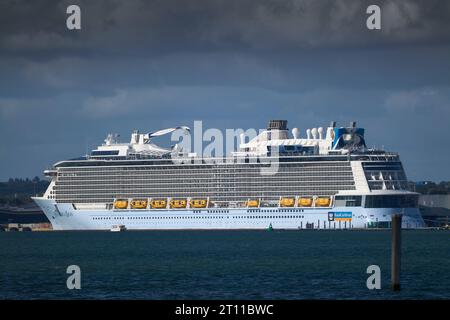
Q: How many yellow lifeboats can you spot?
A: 9